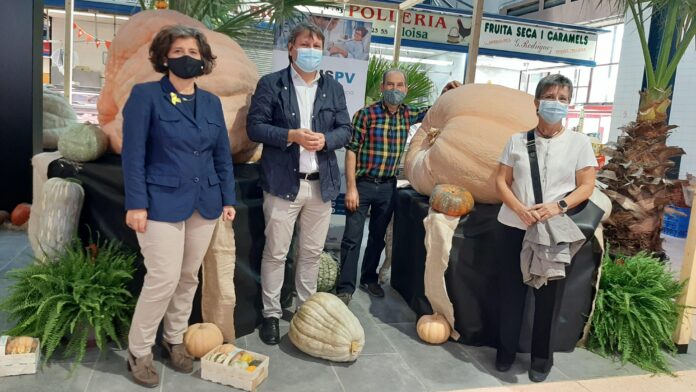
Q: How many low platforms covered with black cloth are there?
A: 2